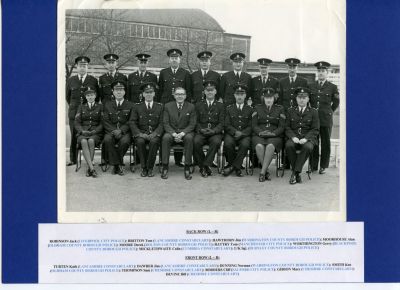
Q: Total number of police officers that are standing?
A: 9